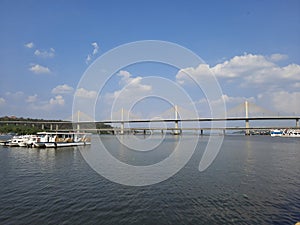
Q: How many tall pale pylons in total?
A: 4